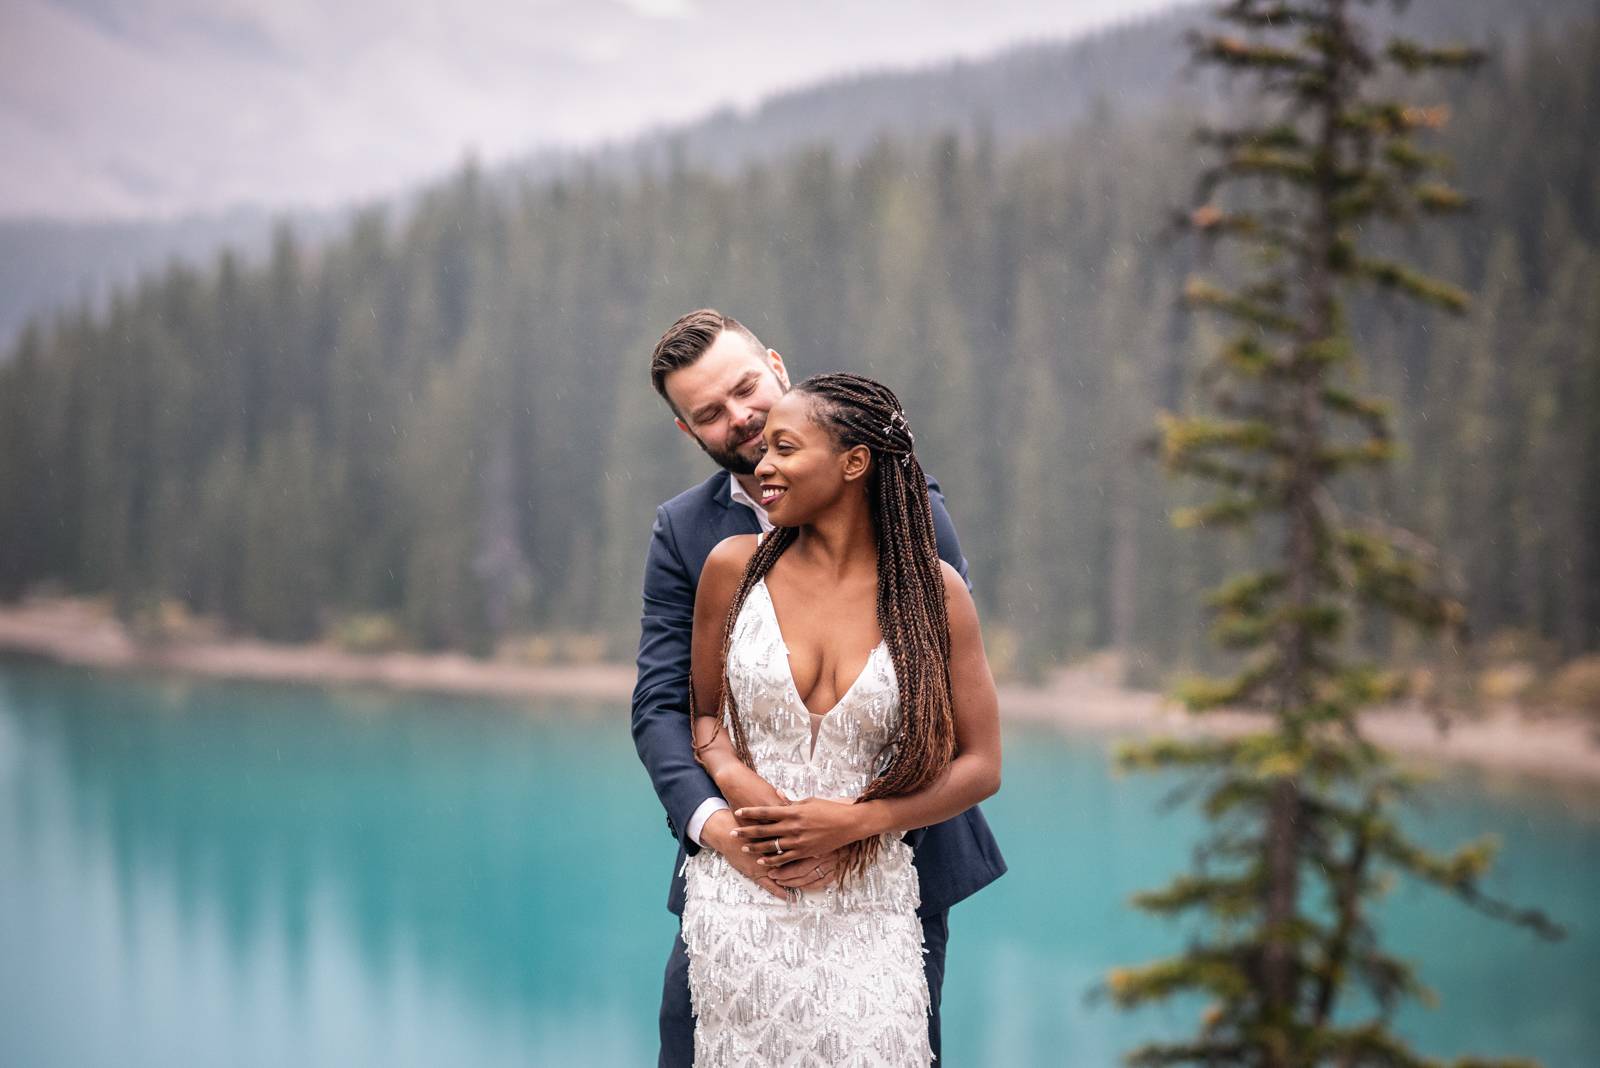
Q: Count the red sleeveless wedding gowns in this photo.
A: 0